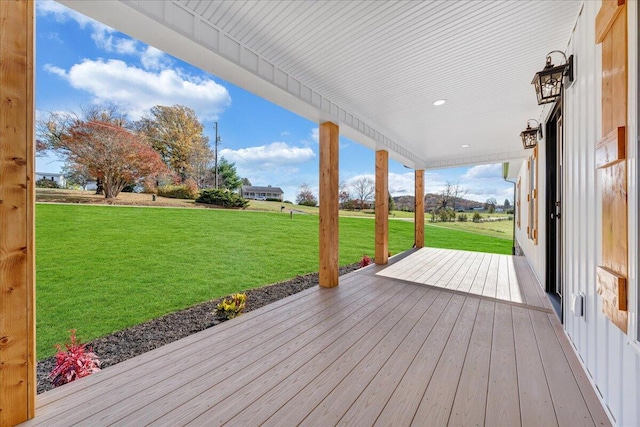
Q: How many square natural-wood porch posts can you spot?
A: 4